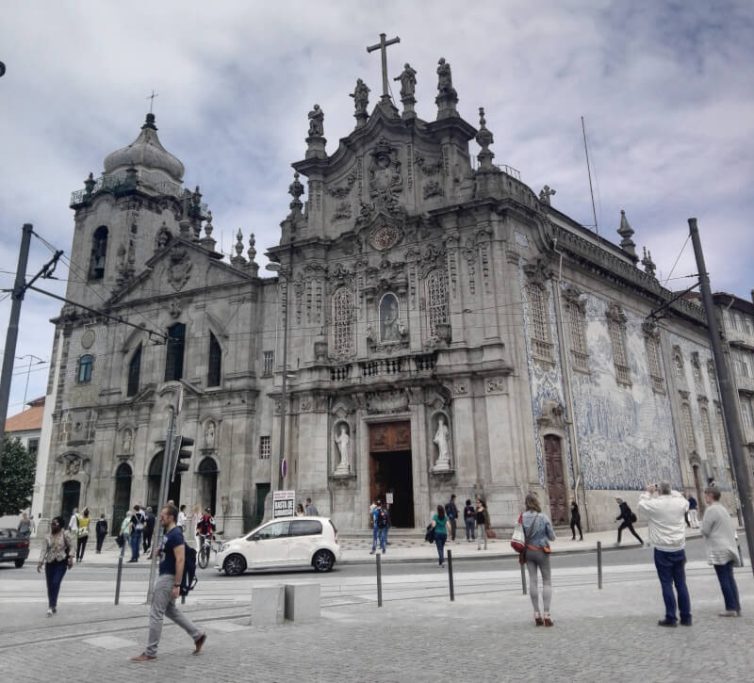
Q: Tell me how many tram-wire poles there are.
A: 2